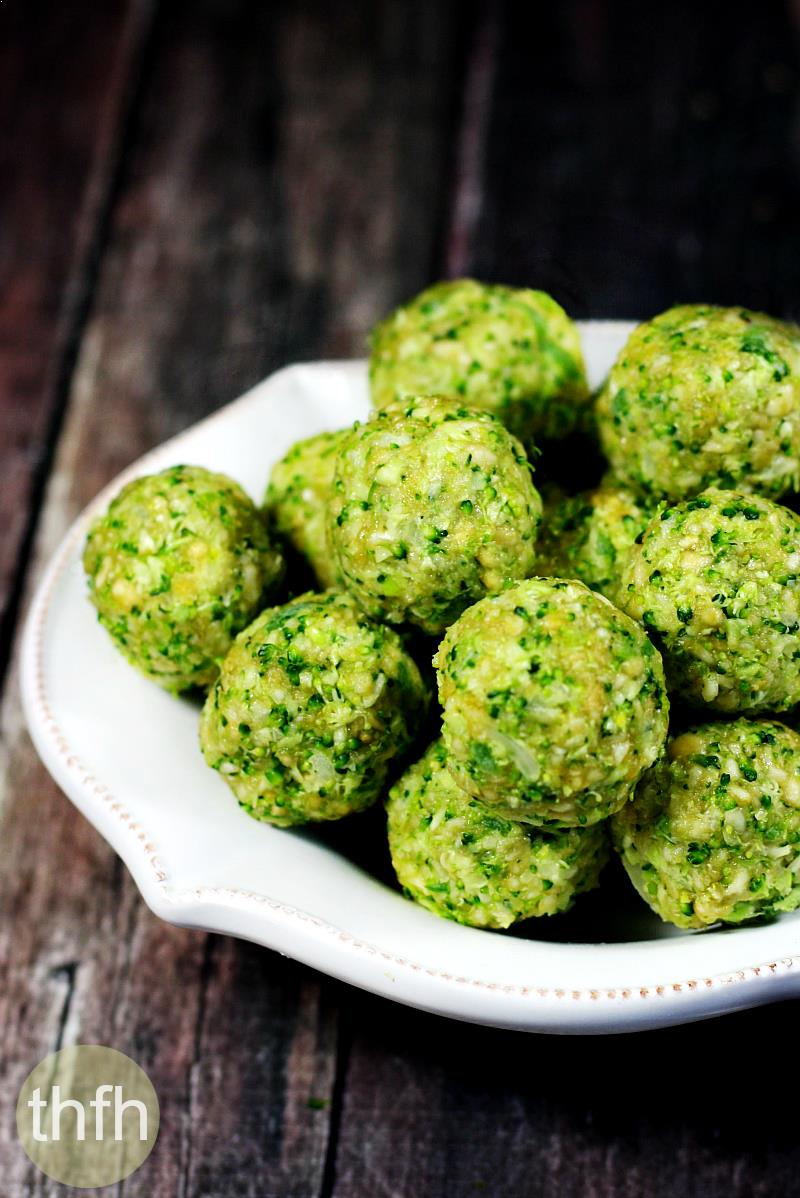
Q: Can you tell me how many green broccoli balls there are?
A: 11